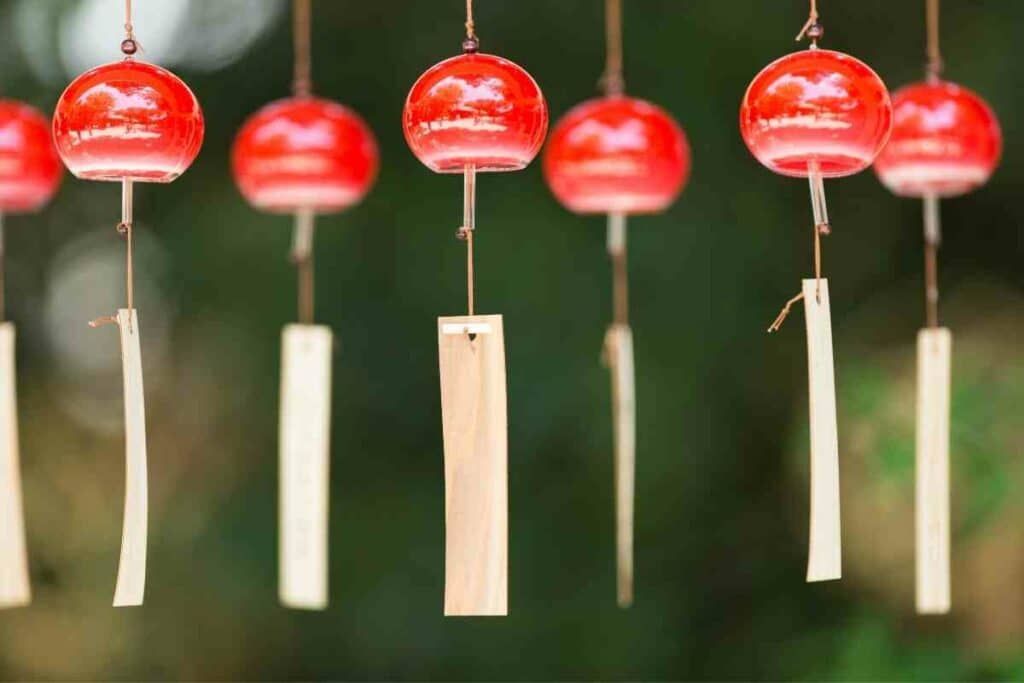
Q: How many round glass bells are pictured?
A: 7